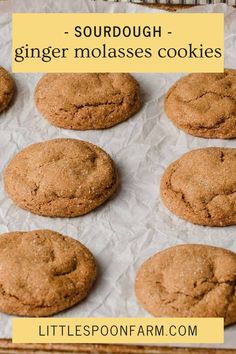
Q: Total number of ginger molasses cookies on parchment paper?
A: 7